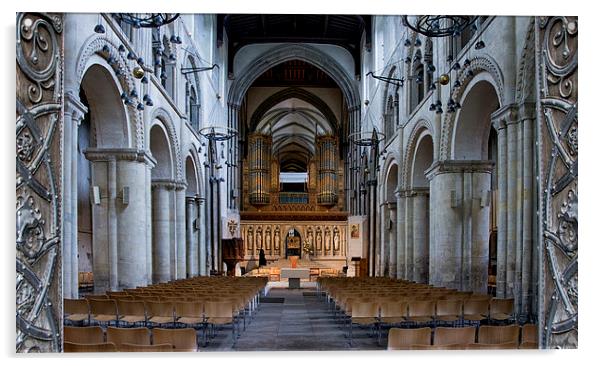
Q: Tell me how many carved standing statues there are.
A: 8